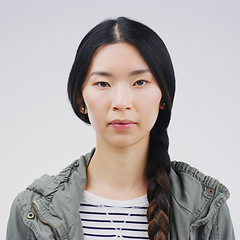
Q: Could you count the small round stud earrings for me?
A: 2